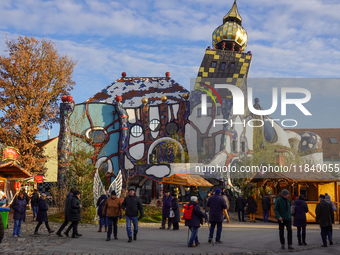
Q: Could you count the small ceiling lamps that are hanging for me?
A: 0